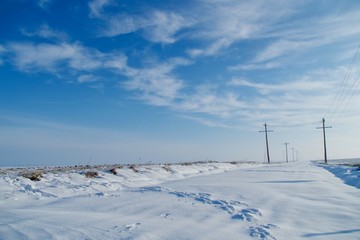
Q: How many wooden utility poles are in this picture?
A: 5